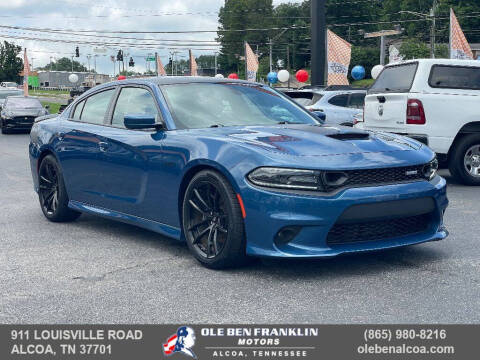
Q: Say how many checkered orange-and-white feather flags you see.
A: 6